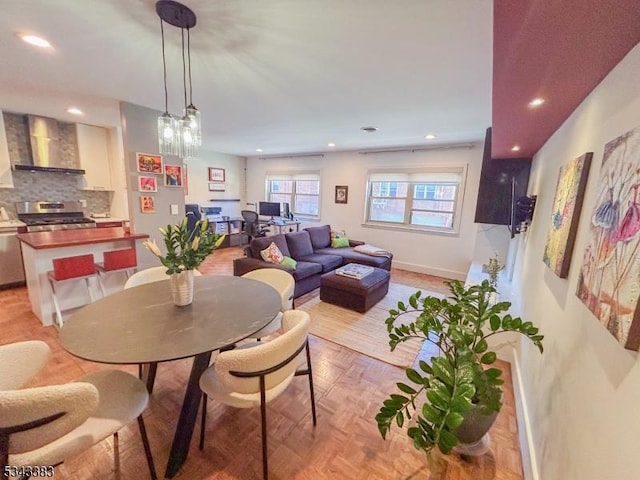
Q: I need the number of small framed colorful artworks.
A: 4